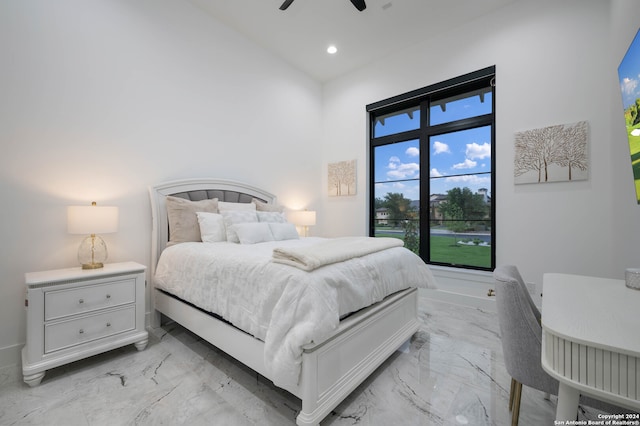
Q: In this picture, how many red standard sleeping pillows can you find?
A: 0